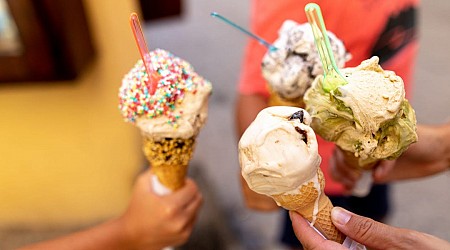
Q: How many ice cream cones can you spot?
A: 4